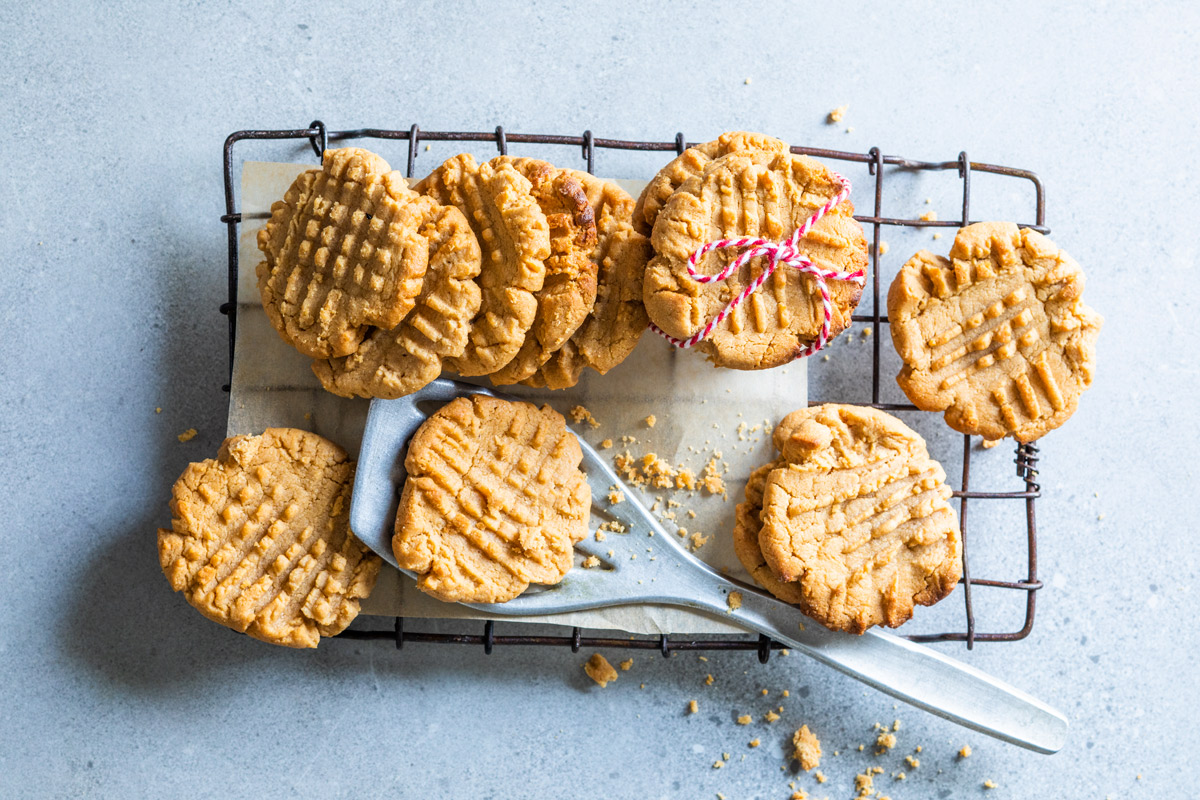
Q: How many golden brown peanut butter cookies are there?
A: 12